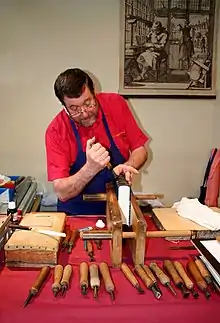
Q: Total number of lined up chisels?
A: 14